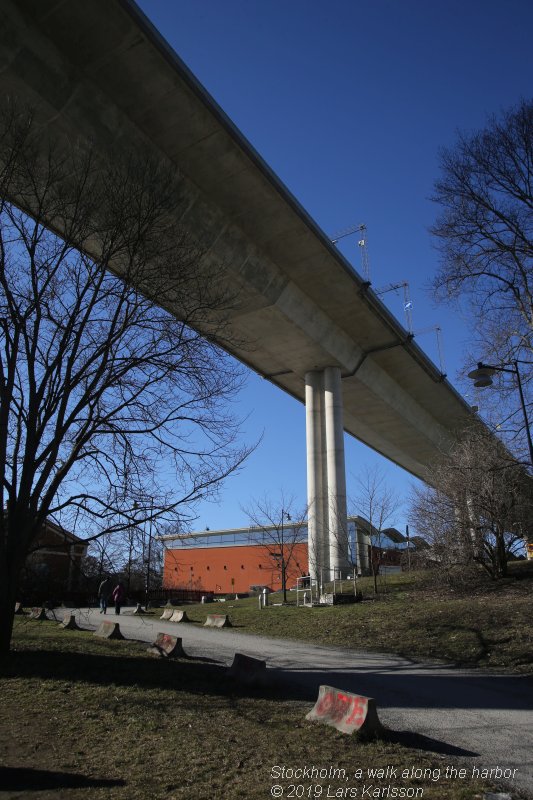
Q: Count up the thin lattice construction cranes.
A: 3